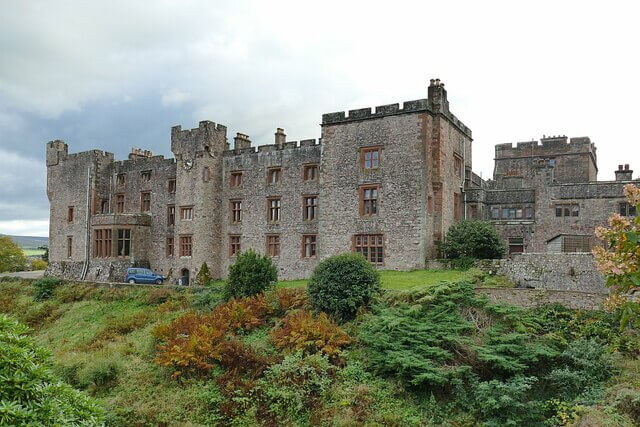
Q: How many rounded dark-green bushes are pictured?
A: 3